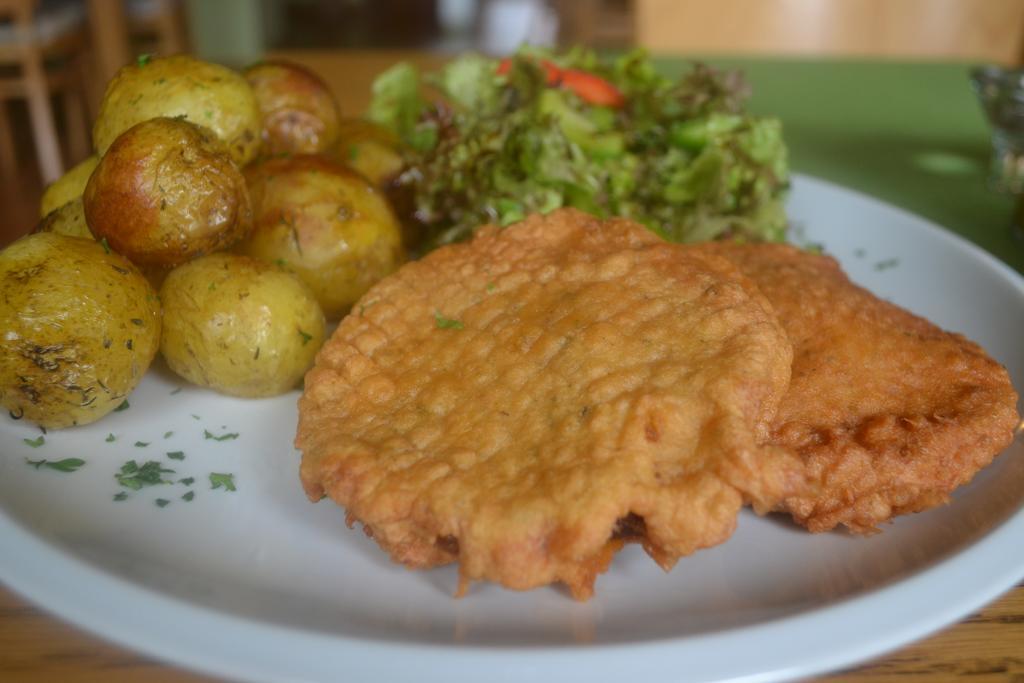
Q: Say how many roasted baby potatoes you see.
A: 9